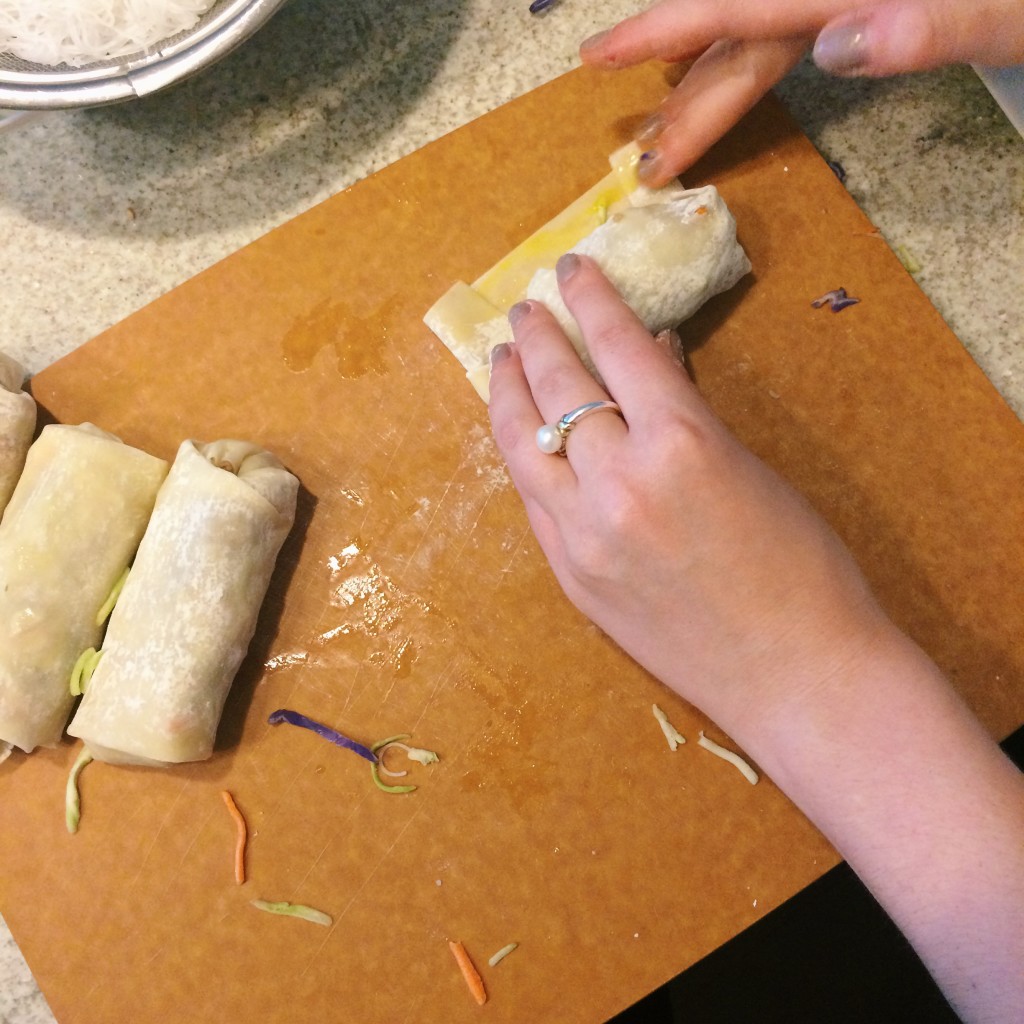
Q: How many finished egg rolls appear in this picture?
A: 3